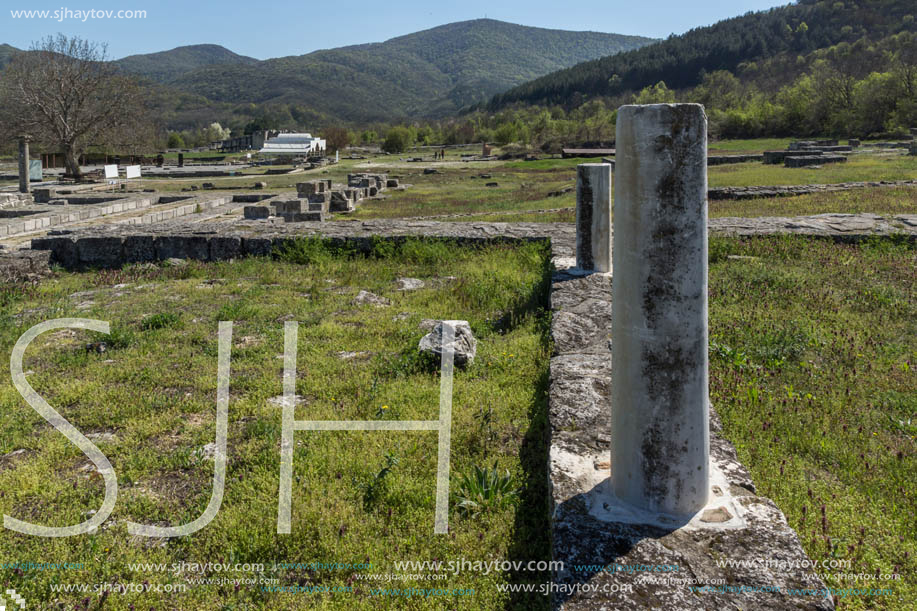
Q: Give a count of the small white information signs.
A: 2